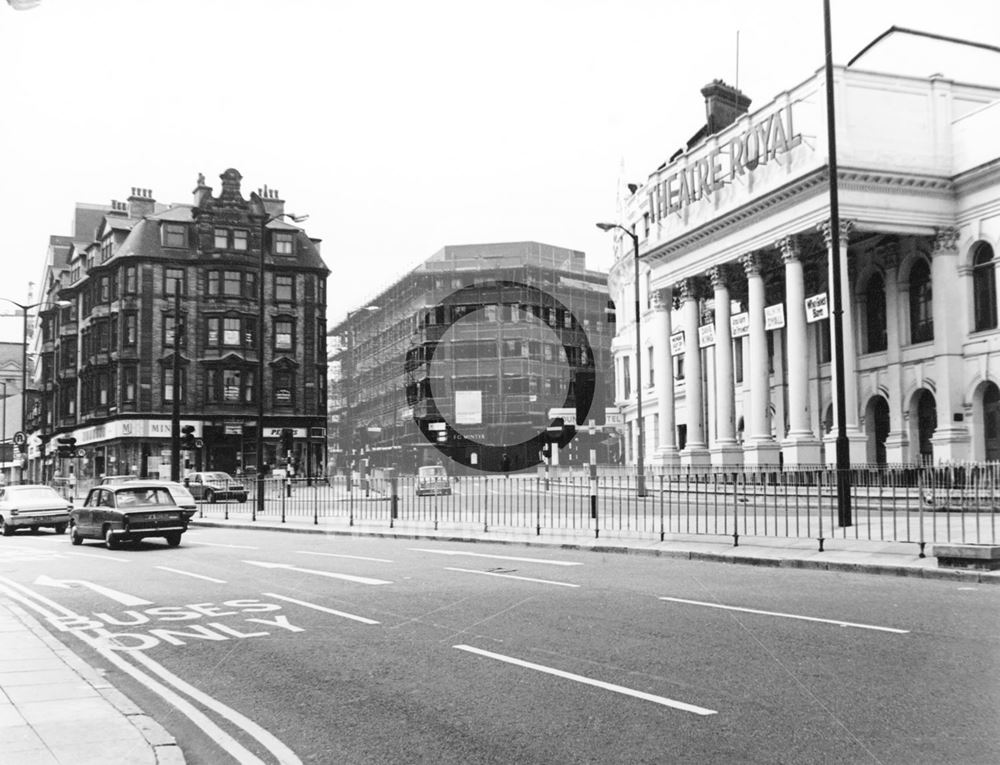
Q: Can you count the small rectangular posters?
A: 5